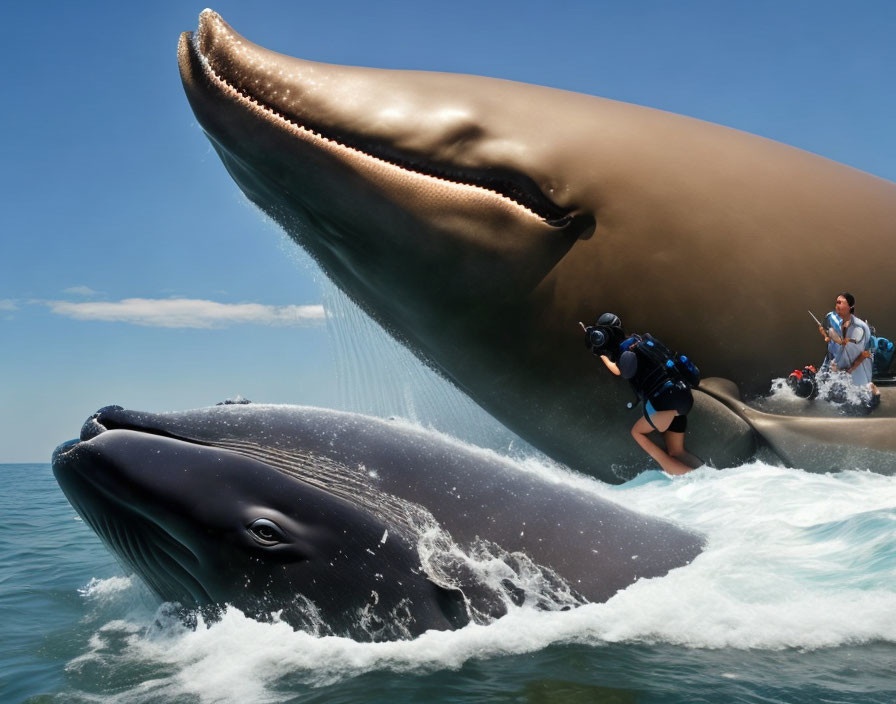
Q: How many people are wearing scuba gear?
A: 1